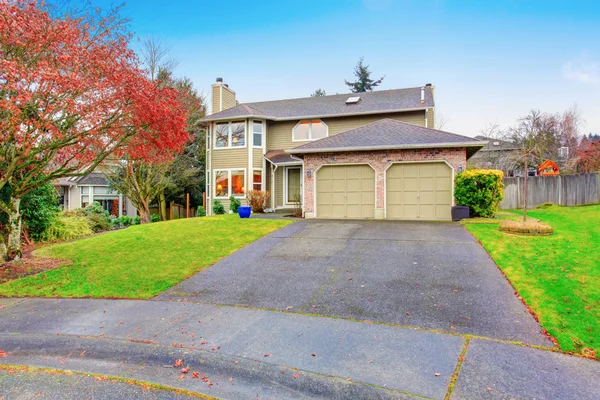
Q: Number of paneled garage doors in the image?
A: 2